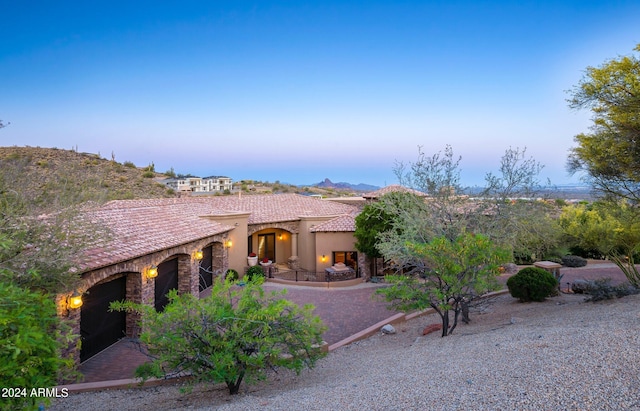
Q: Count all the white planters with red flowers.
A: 2